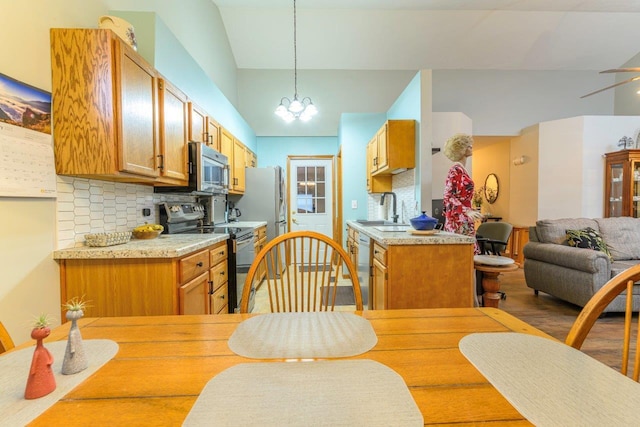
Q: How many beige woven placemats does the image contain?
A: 4